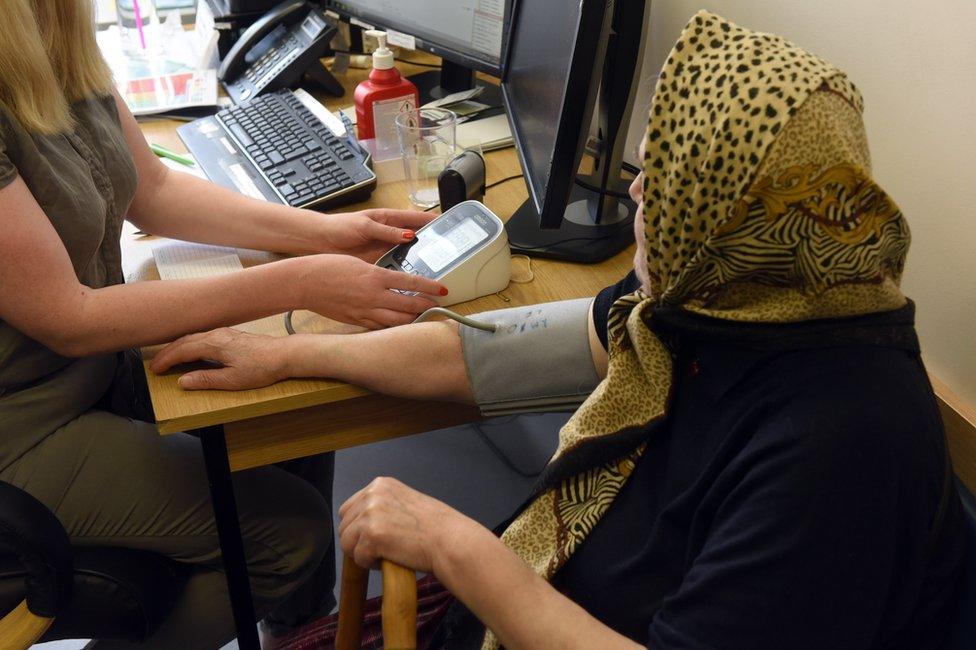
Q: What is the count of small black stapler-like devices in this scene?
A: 1